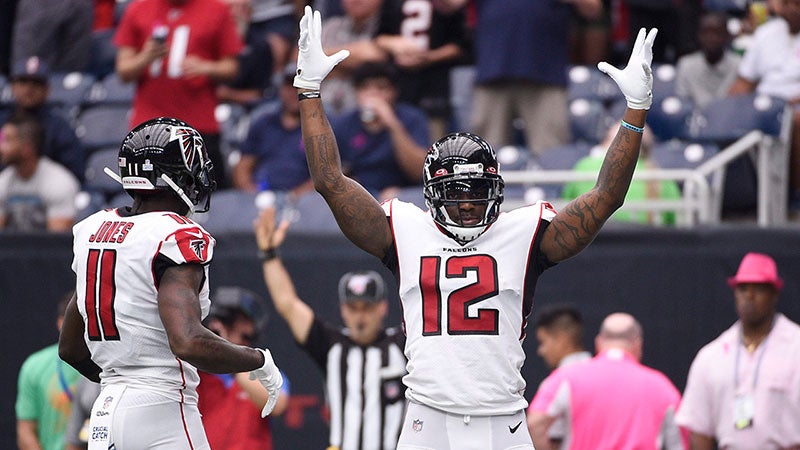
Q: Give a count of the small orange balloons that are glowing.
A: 0